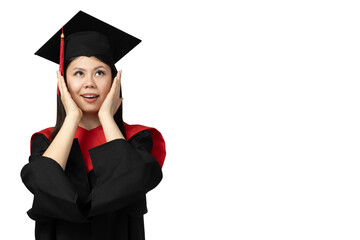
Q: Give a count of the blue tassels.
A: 0